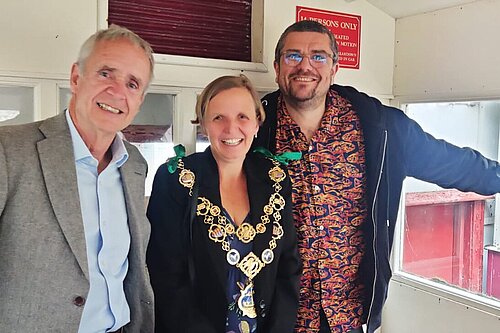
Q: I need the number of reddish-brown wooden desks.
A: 0